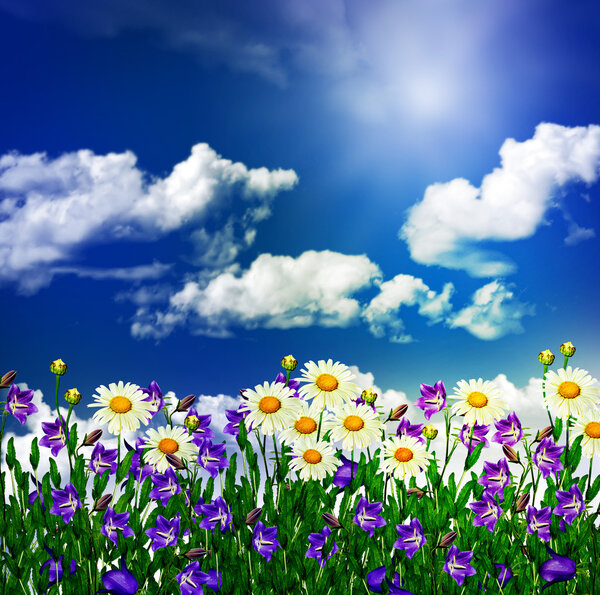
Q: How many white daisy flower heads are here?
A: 11